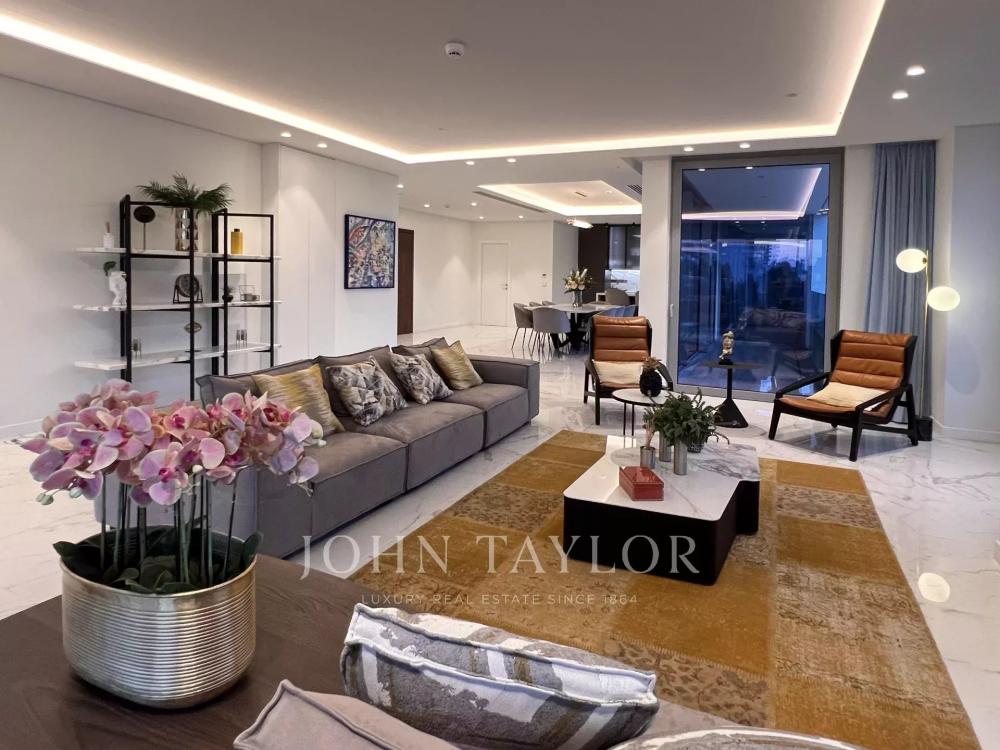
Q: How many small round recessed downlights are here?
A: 13